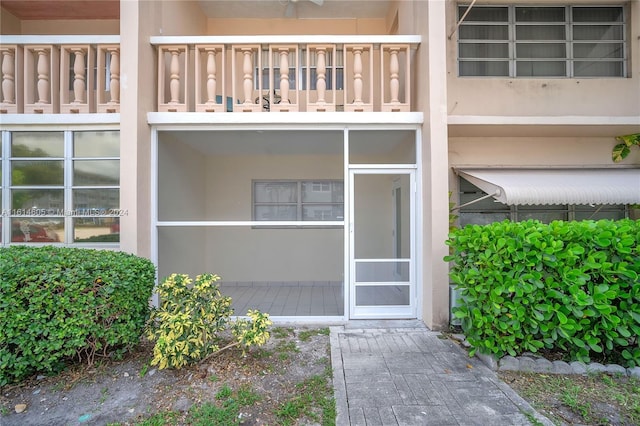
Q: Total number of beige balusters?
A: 11